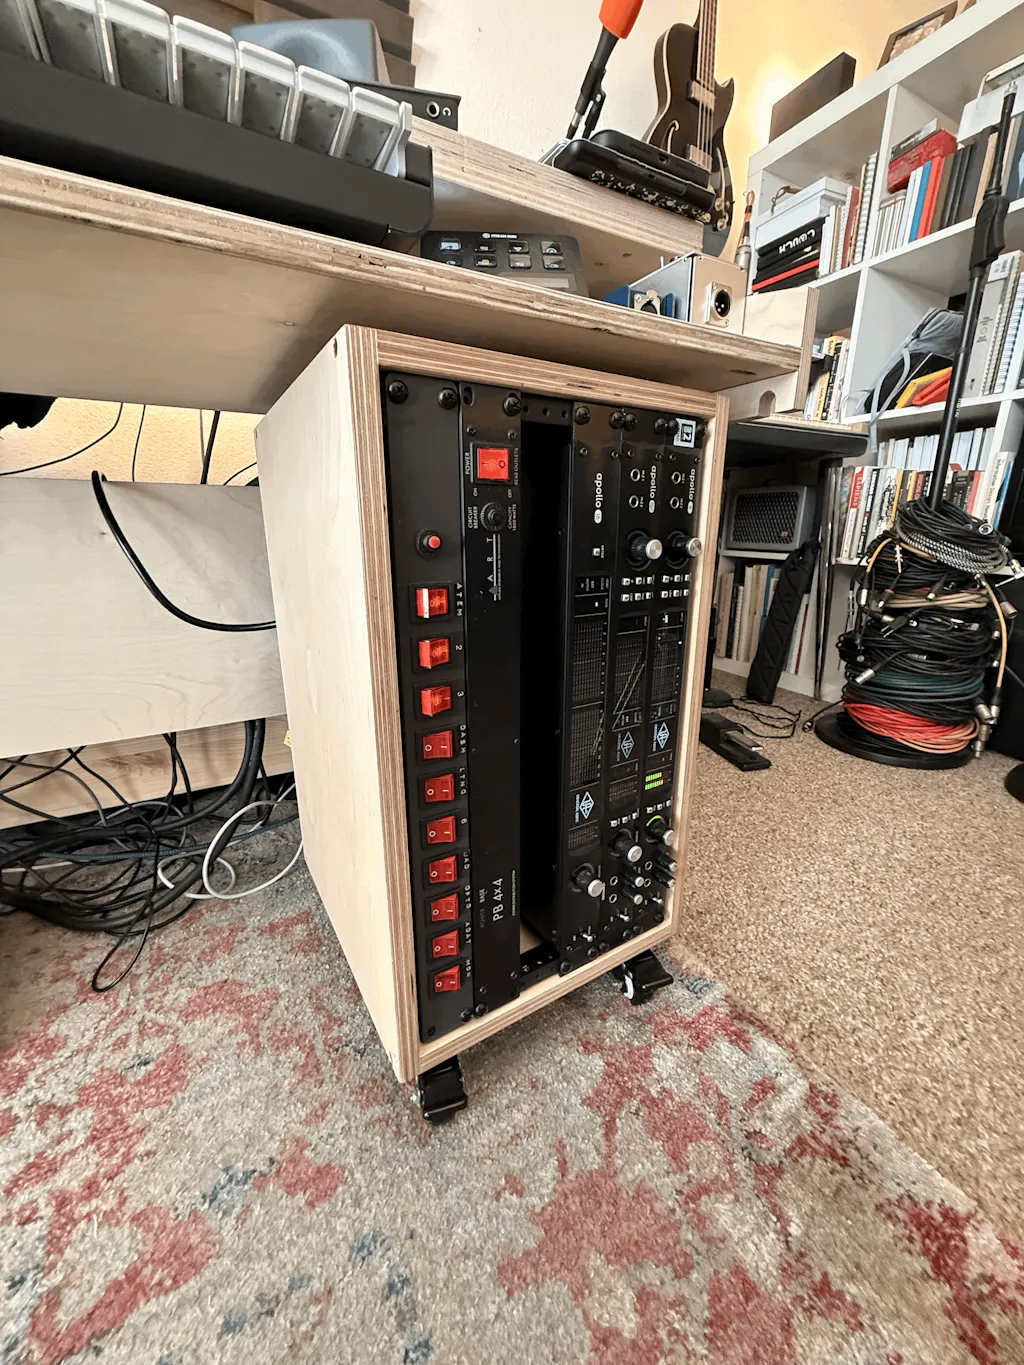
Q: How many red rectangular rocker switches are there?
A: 11